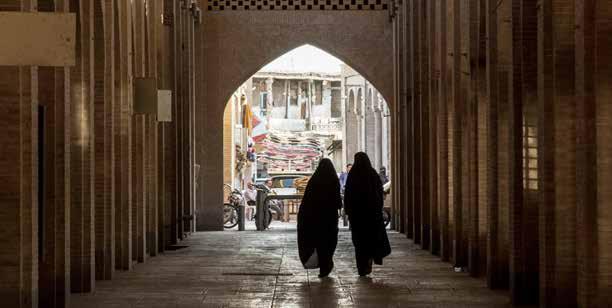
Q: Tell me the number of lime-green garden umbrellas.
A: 0